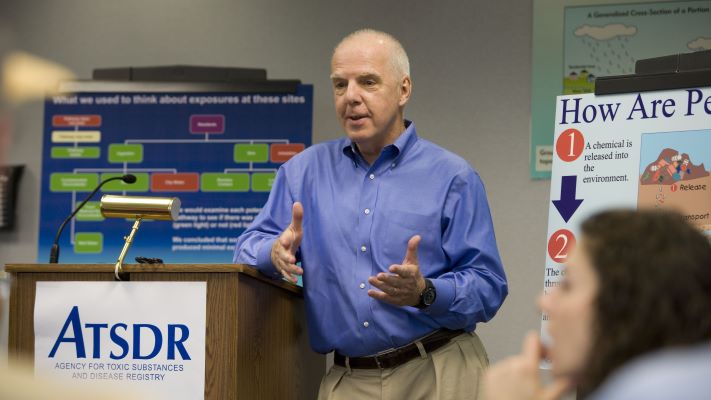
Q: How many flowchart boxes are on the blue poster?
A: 14